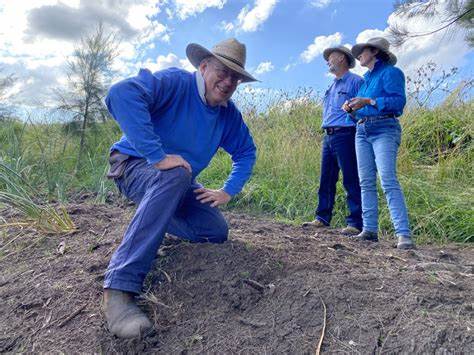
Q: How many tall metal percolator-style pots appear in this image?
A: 0